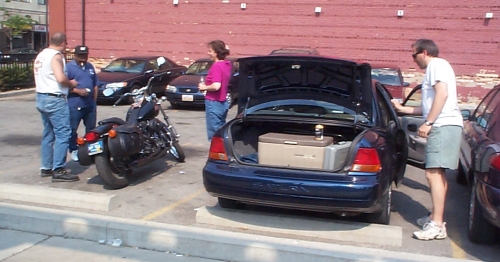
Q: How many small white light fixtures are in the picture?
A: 5